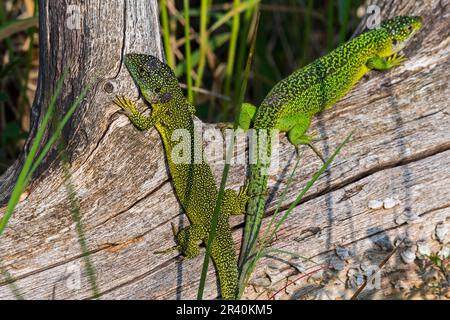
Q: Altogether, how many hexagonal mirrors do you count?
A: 0